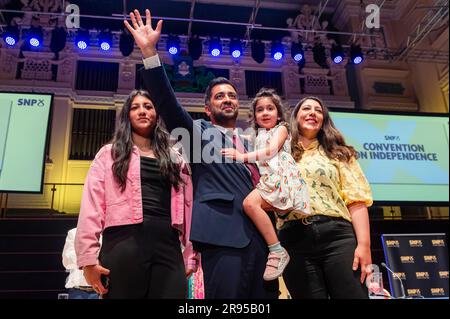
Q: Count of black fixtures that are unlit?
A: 5